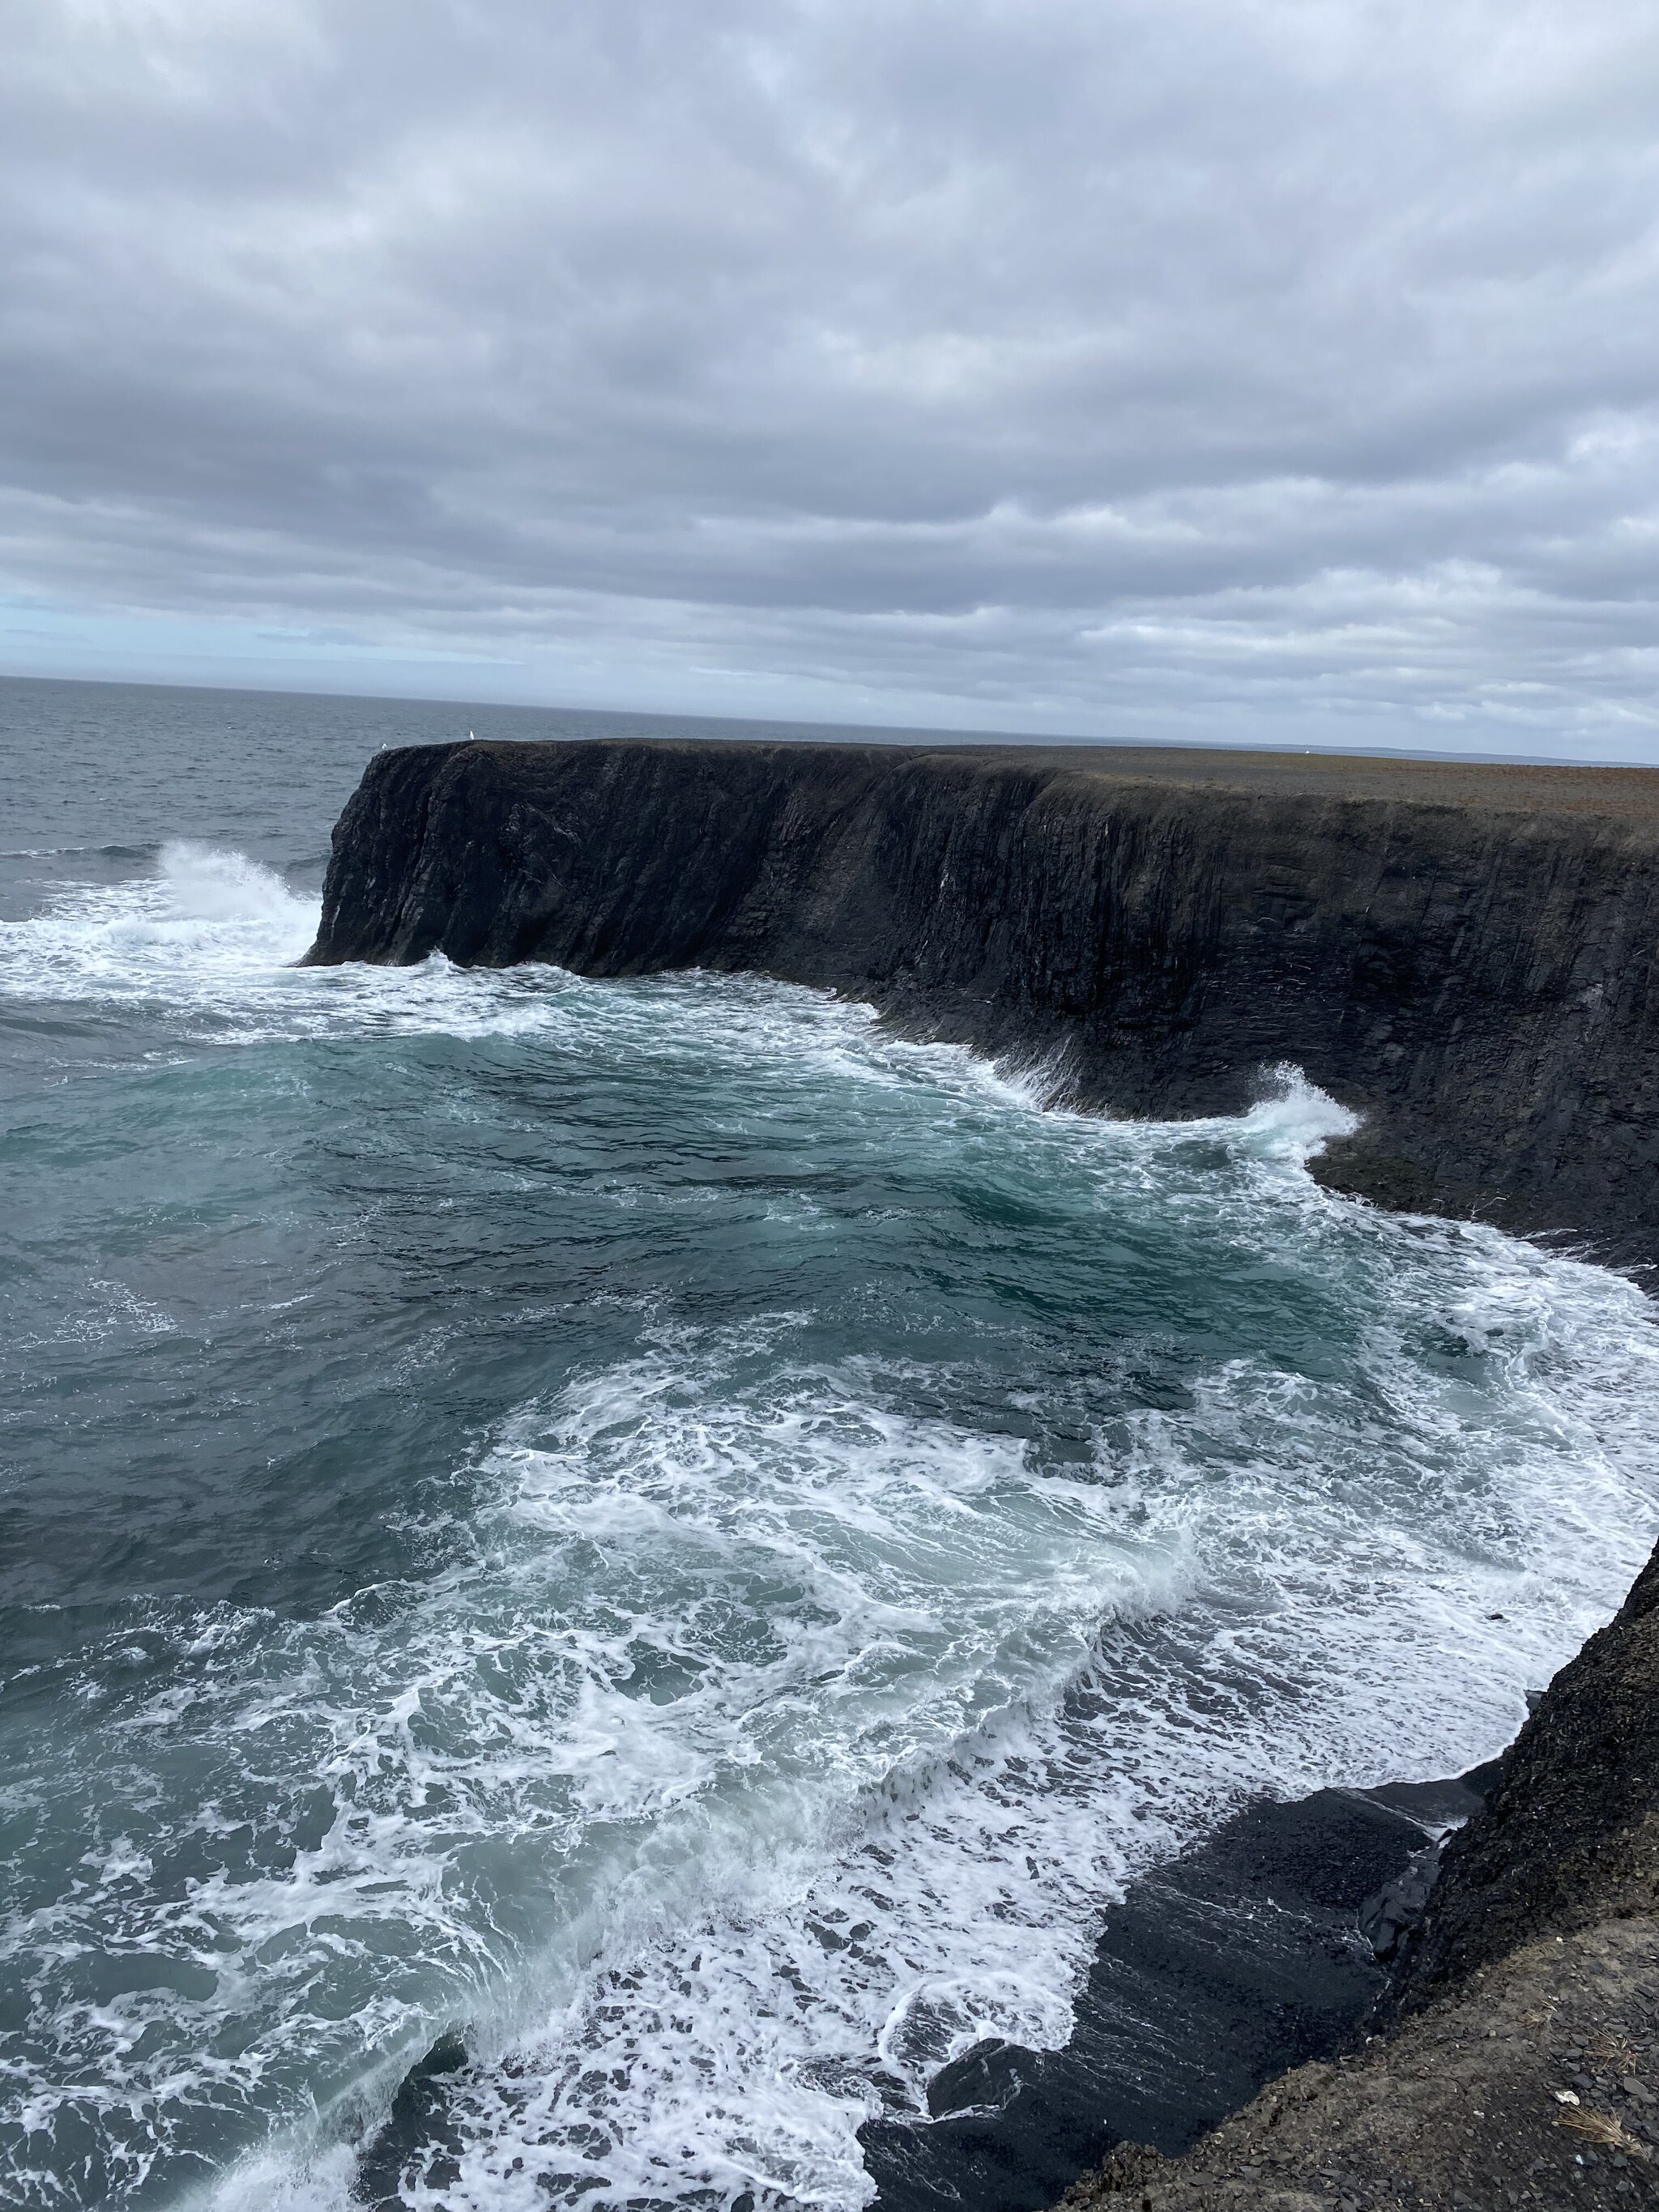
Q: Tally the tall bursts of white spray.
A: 2